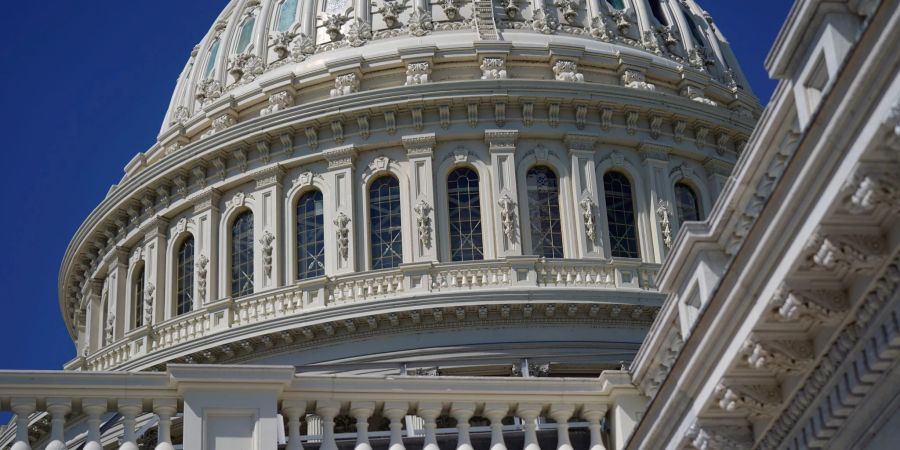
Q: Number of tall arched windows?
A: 9